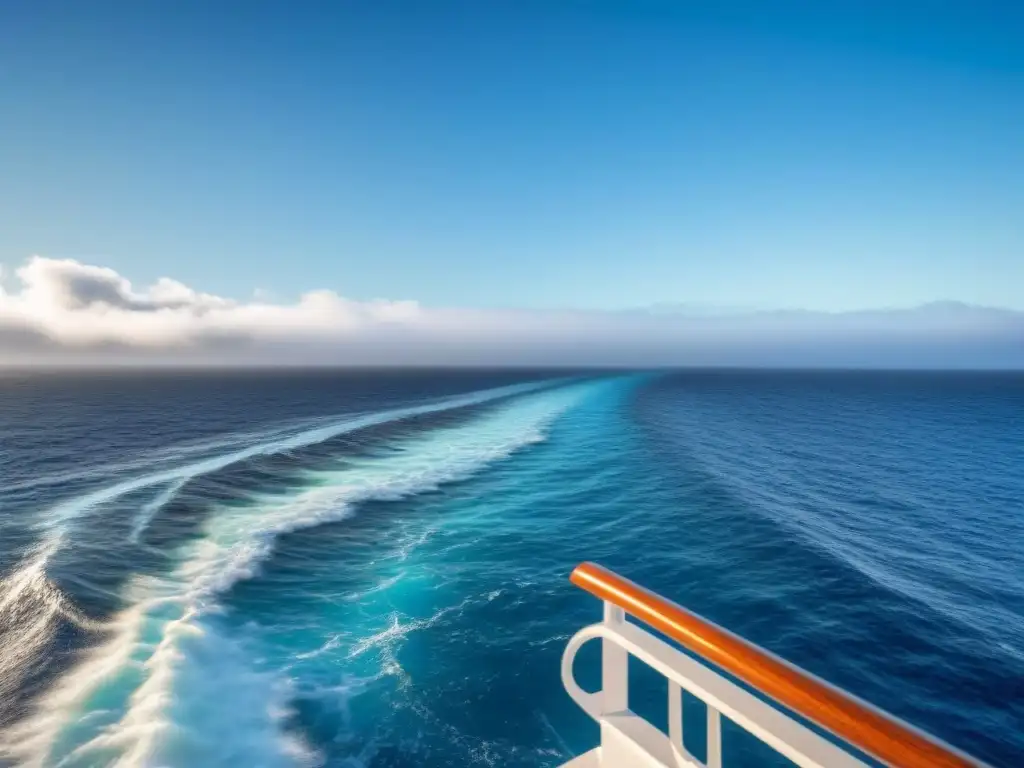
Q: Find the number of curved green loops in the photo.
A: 0